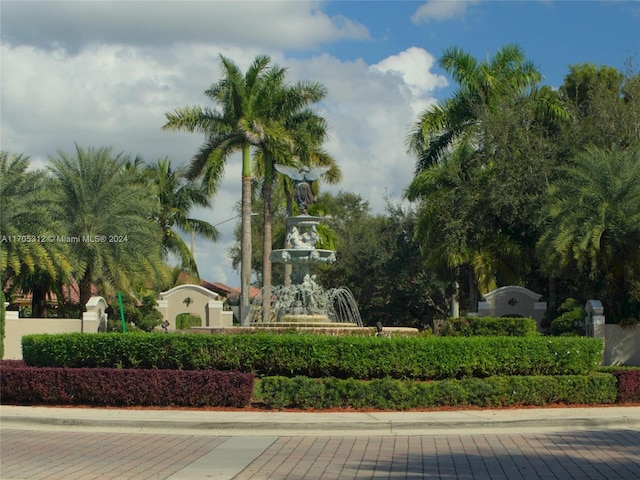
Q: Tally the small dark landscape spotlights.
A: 2